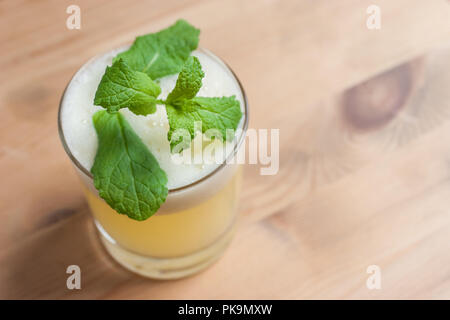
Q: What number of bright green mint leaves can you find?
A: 6